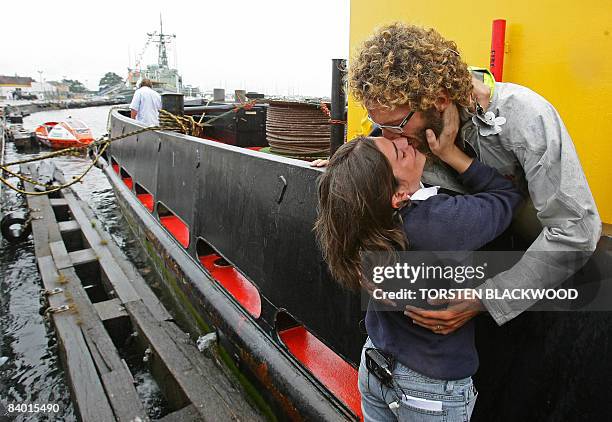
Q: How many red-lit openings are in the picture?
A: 6